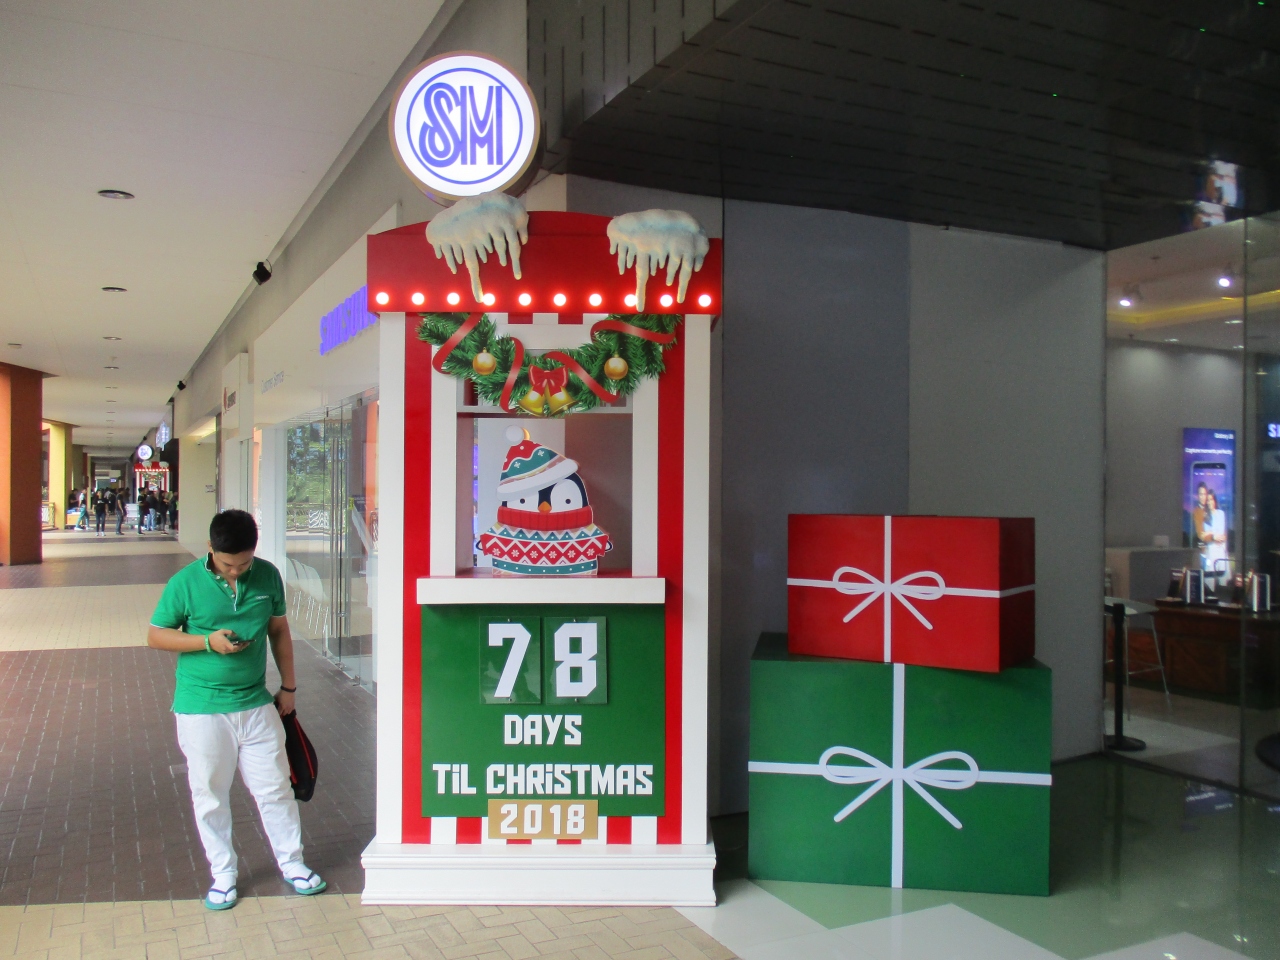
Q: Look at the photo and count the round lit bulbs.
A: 10